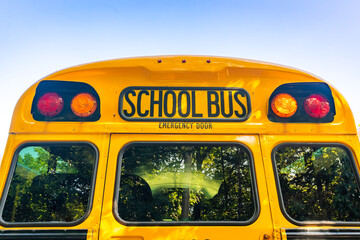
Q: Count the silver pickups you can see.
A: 0